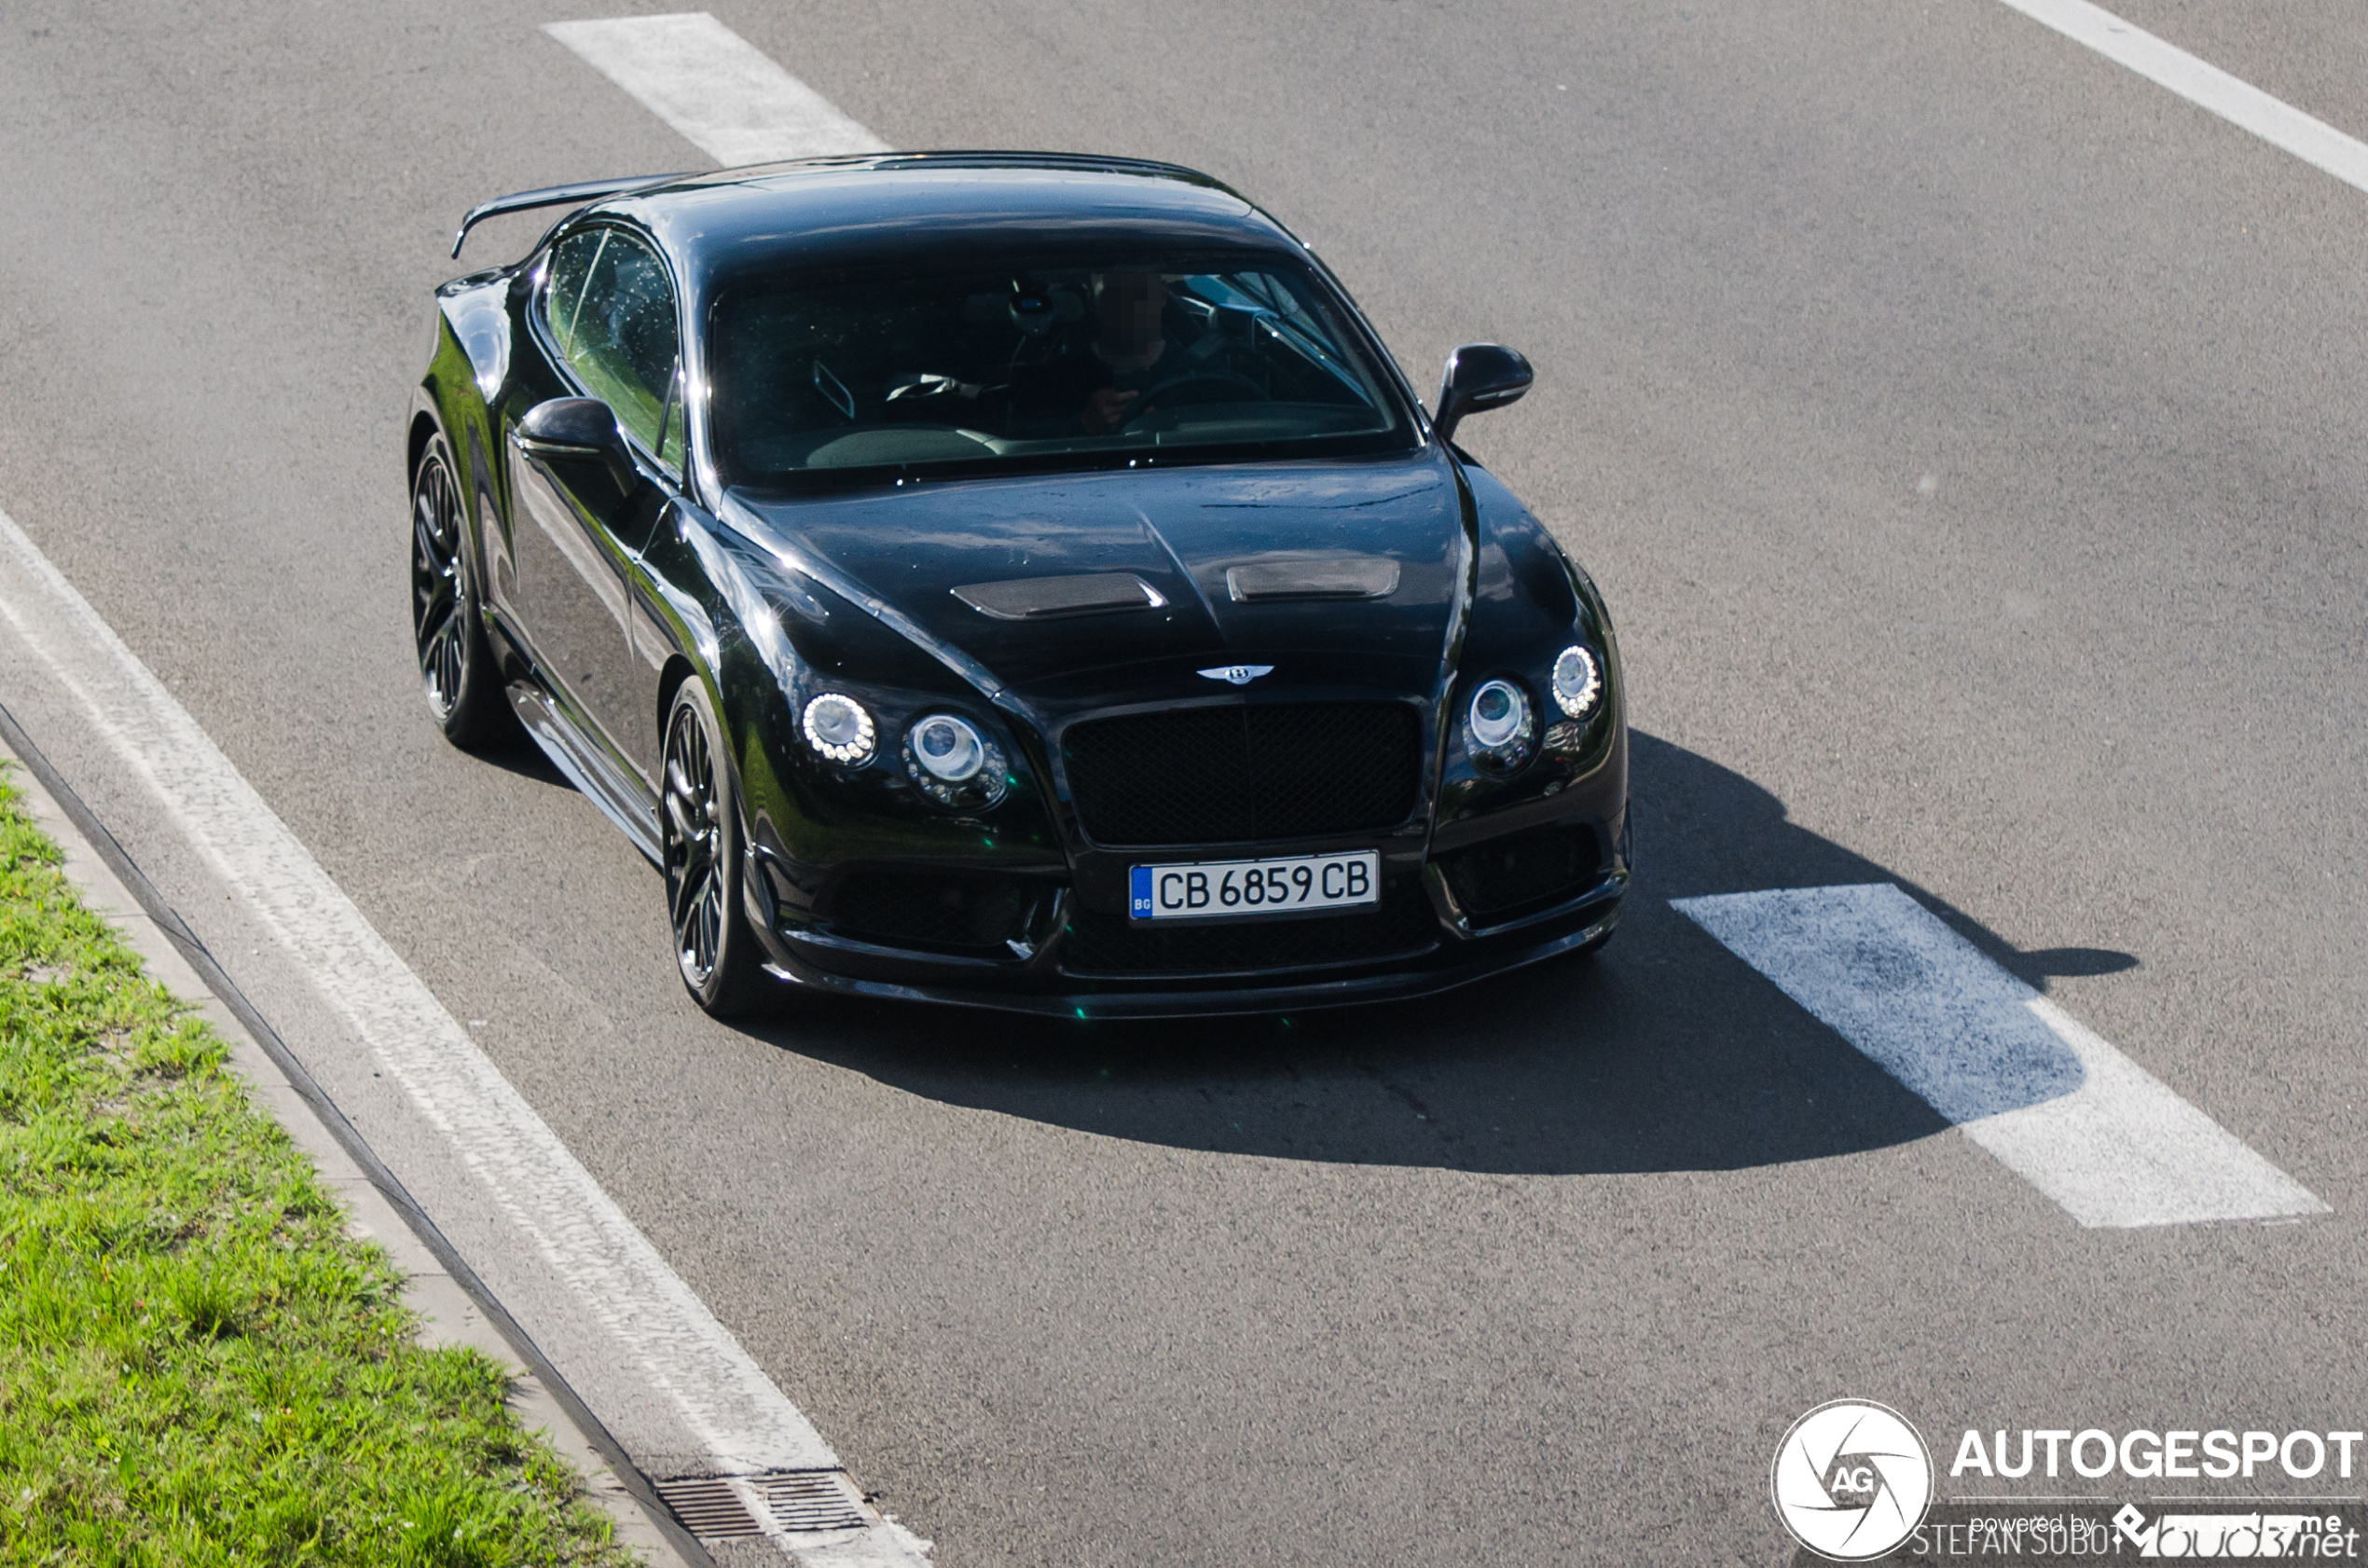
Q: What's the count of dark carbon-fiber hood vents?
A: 2